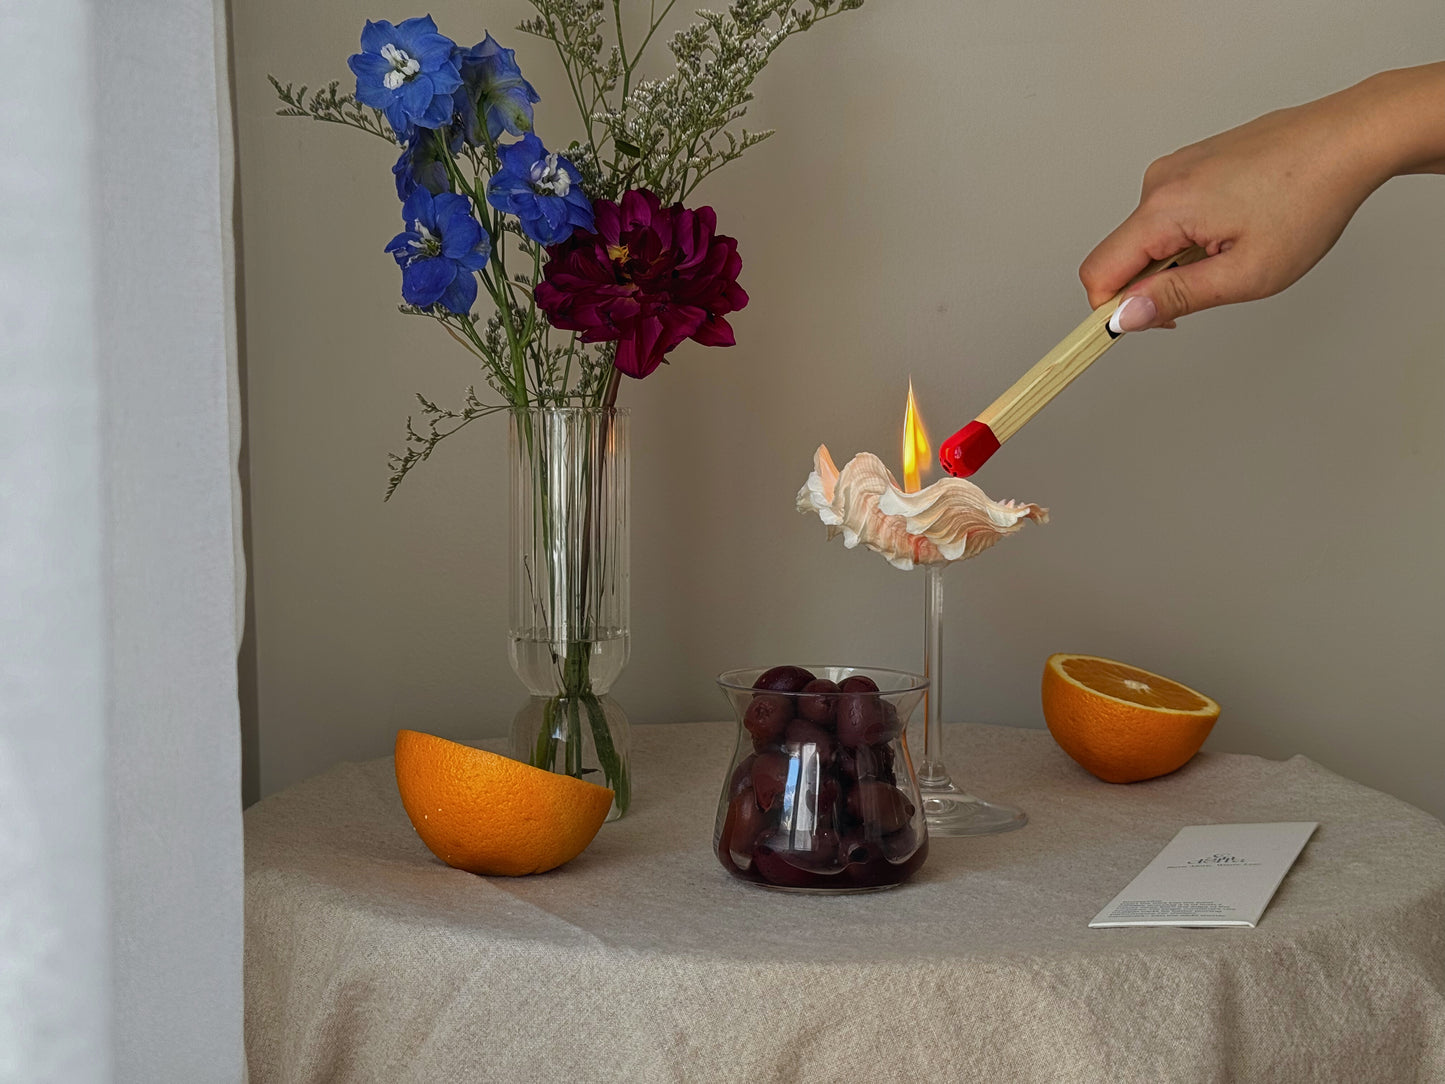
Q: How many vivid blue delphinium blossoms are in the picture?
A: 5